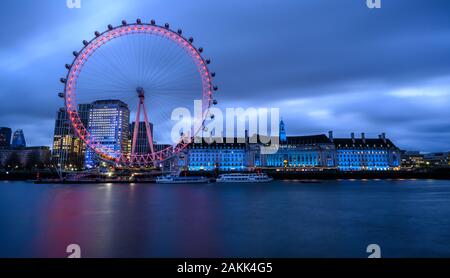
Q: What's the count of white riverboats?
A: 2